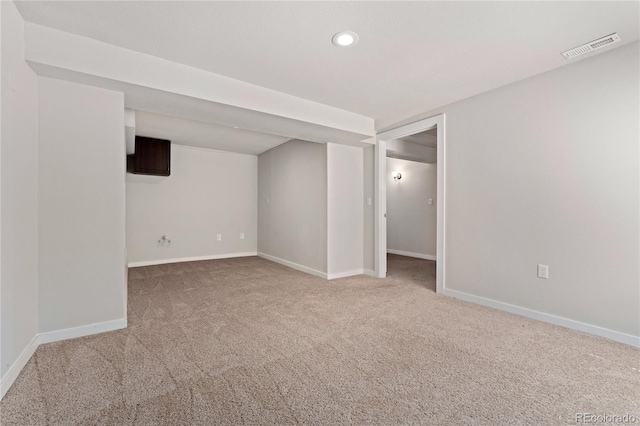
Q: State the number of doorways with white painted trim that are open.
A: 1